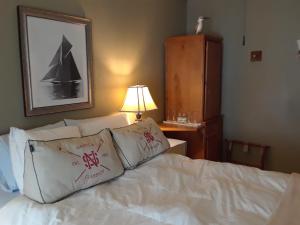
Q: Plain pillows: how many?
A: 3